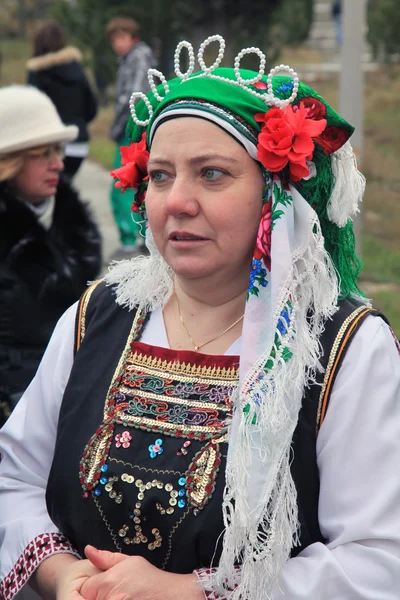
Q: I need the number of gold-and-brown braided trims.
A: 2